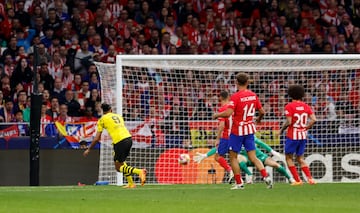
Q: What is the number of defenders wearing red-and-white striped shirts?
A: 3